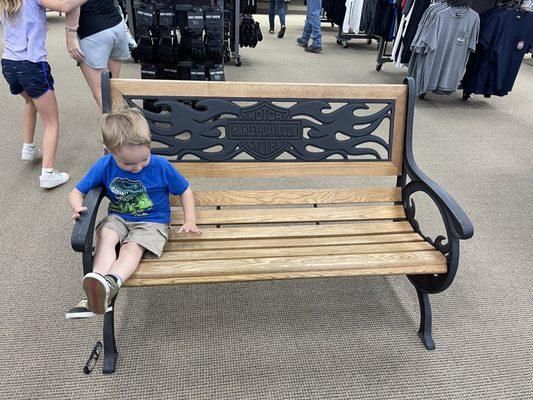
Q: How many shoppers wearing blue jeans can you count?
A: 2